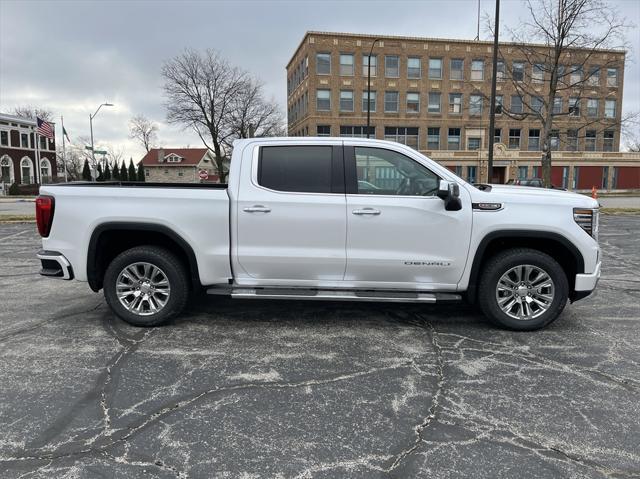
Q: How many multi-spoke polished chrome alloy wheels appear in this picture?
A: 2